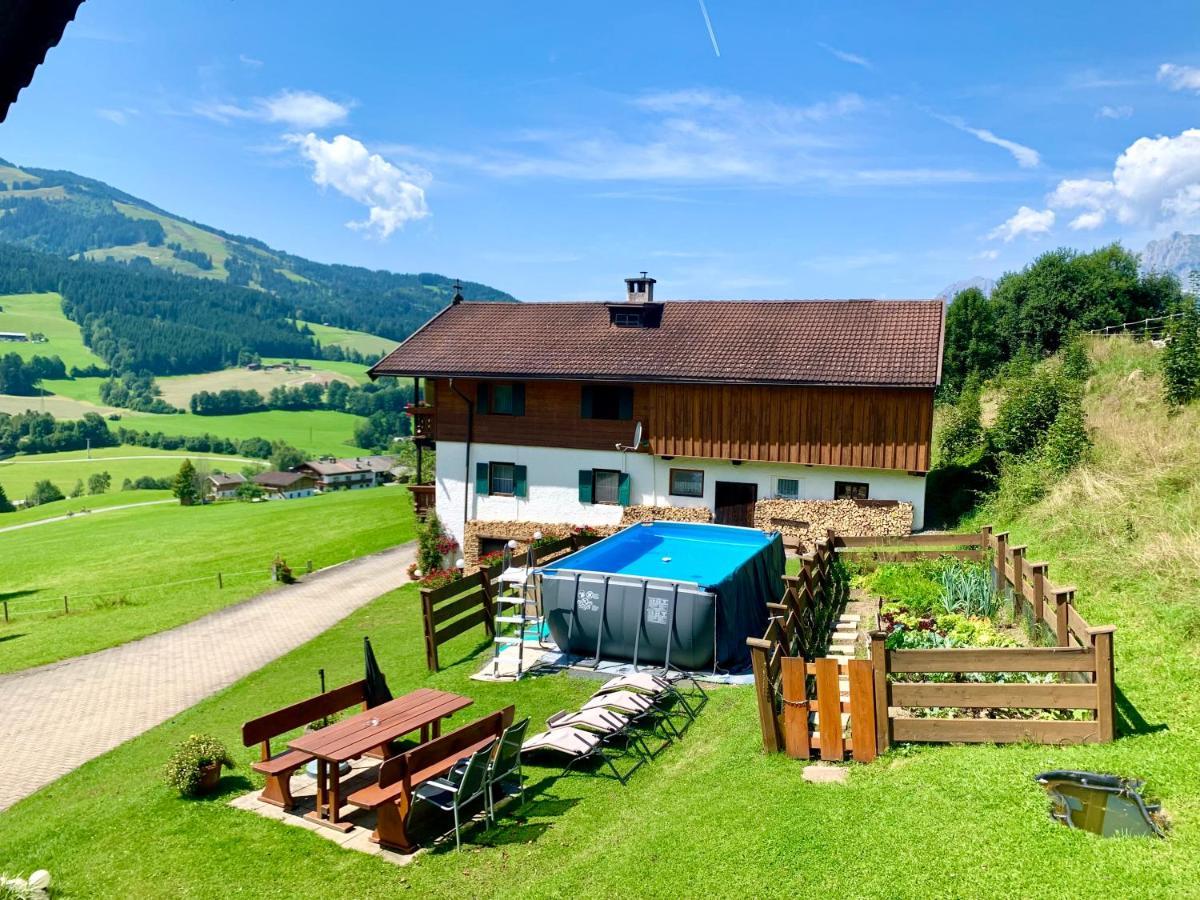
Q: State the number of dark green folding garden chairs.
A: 2